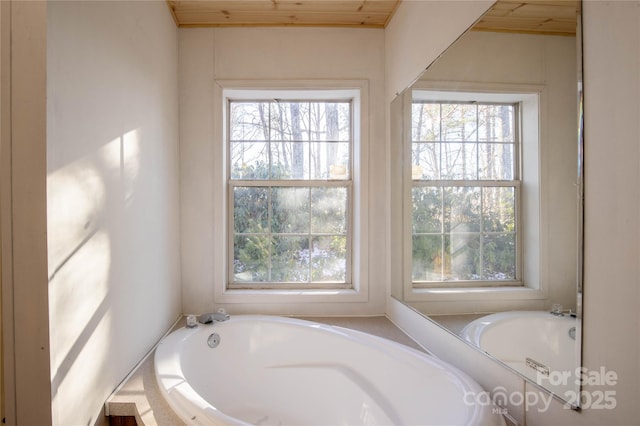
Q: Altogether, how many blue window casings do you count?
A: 0